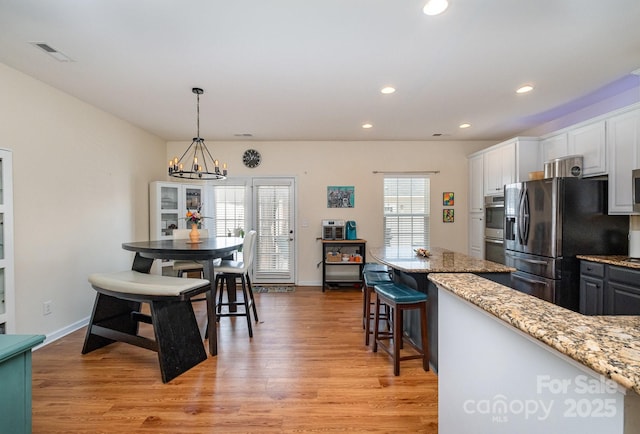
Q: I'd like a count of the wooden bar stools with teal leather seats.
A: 3